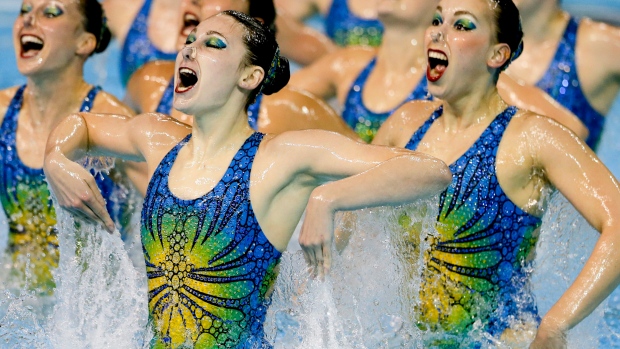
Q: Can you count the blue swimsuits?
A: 8